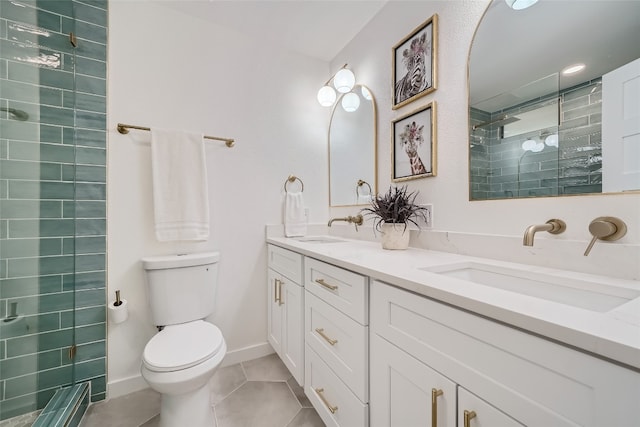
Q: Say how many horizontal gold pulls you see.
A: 3